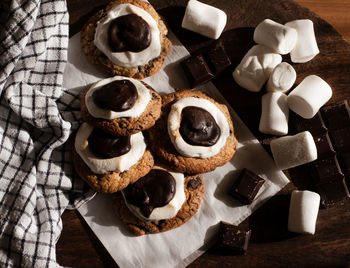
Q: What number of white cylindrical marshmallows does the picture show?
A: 9